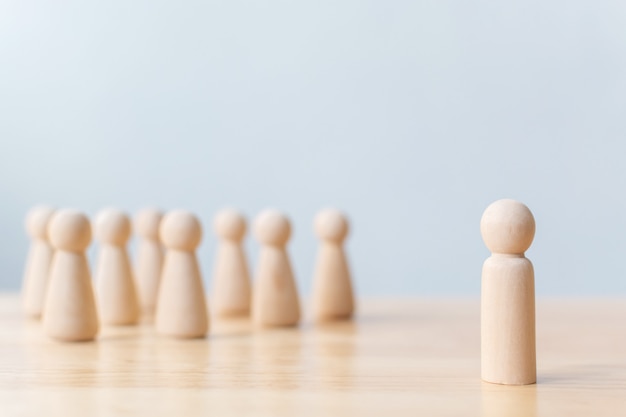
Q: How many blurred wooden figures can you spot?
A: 8